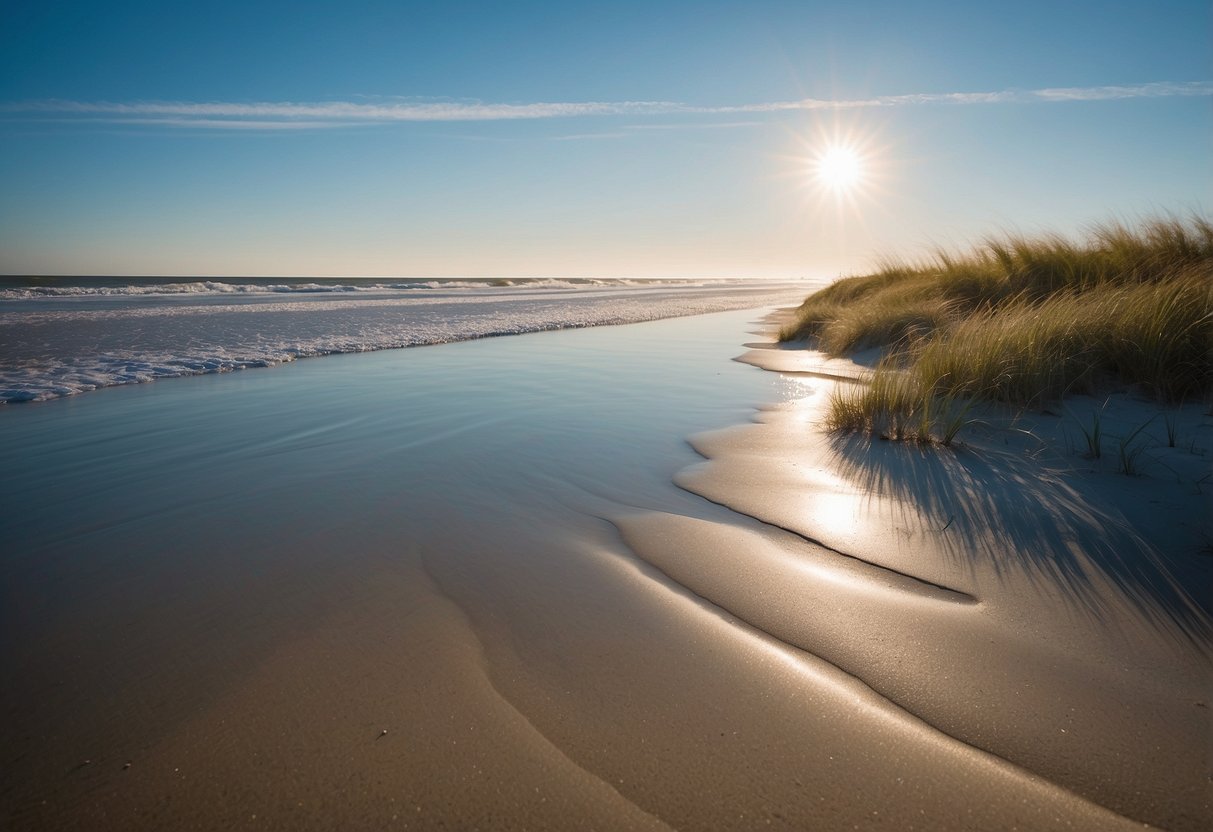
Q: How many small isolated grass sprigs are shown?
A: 3